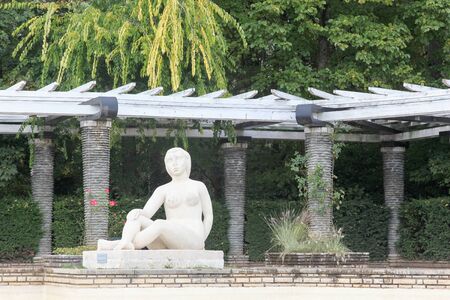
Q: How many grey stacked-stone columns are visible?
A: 5